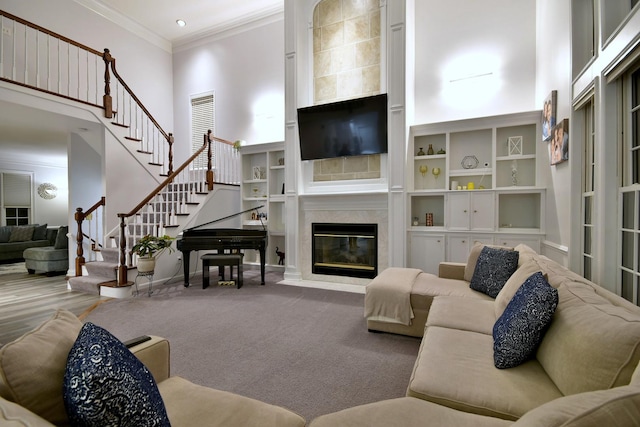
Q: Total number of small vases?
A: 3